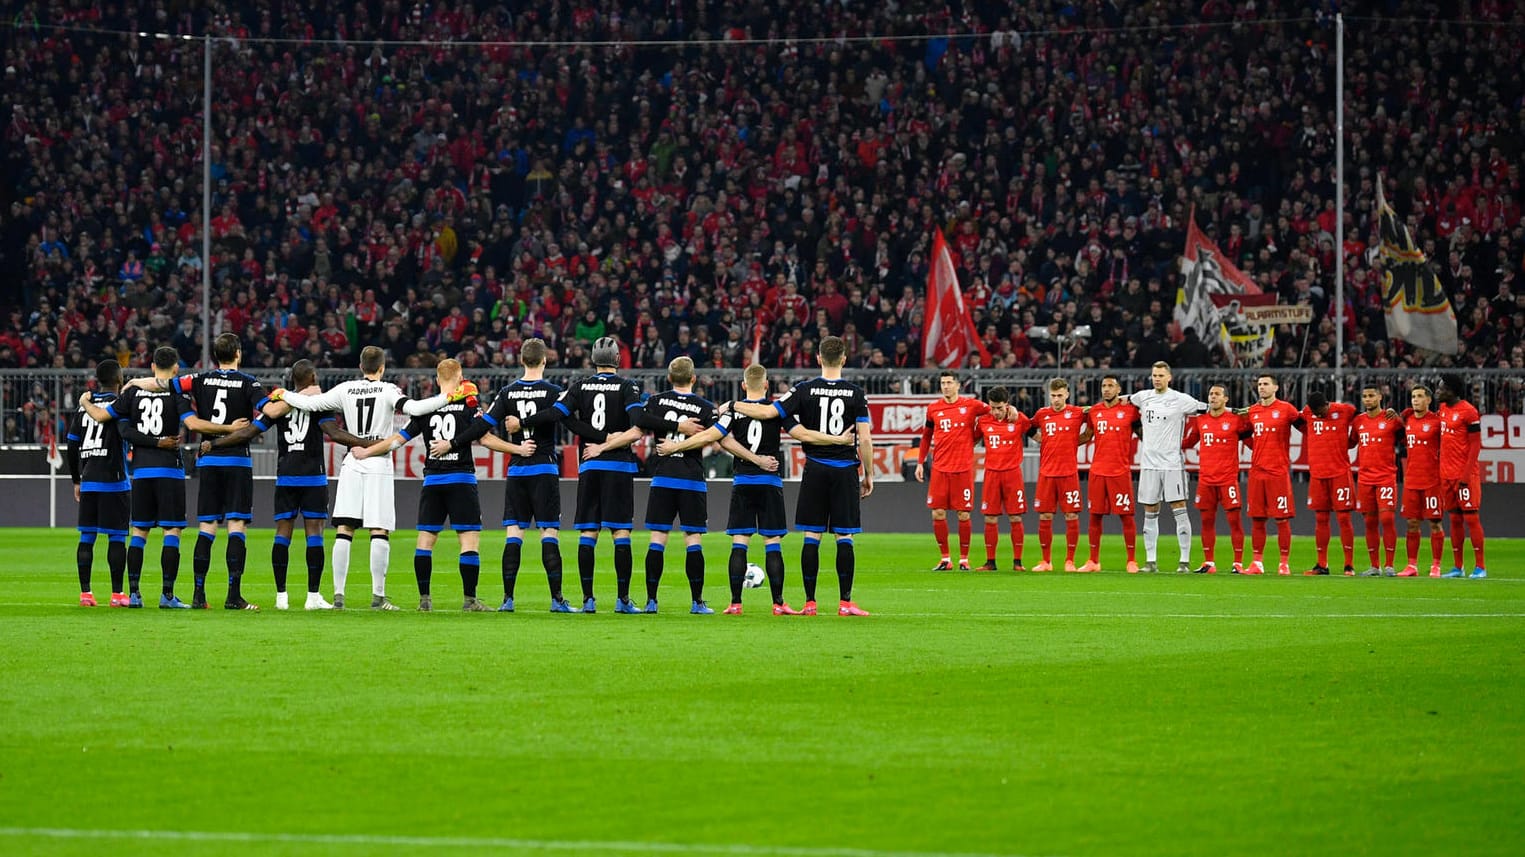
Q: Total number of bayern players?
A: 11